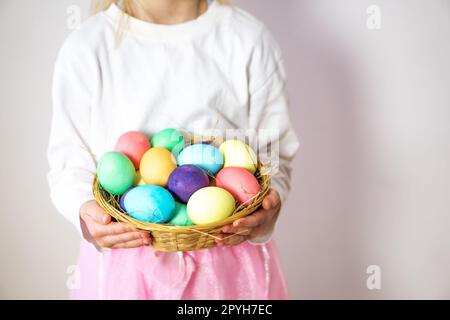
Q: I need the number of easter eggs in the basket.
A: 13